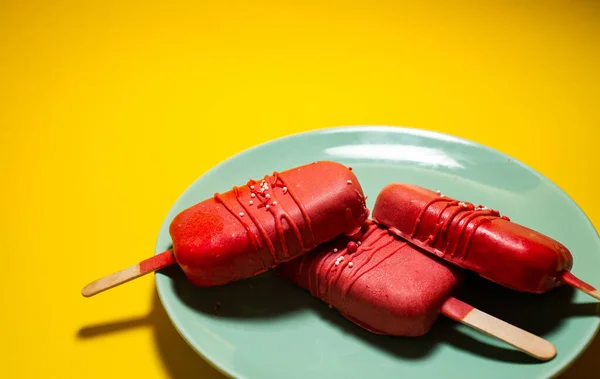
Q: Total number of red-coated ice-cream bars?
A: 3